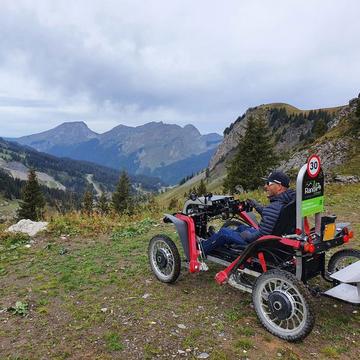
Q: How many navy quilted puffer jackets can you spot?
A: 1